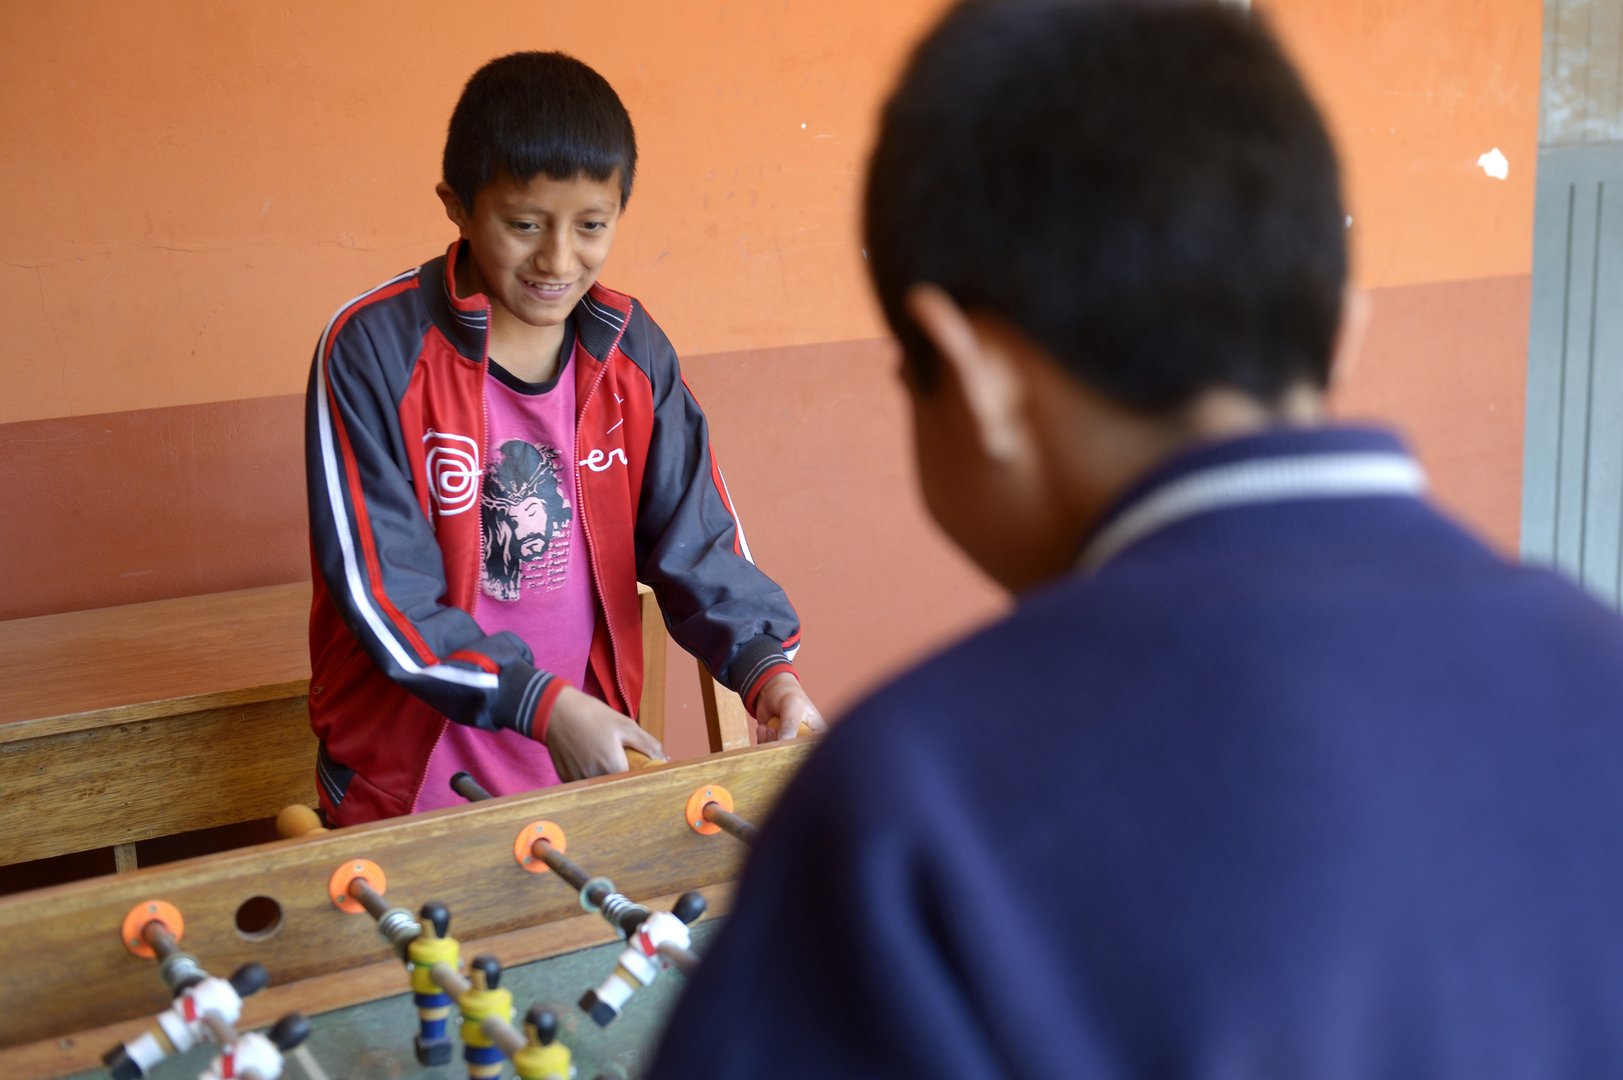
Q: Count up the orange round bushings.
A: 4